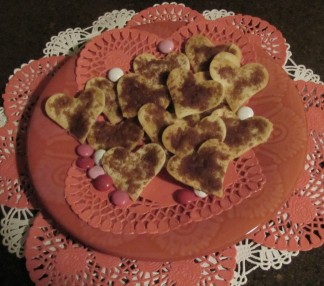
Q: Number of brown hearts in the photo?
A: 13